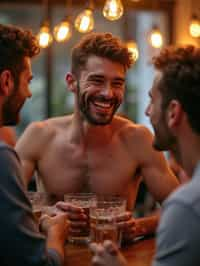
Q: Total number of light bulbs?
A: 7